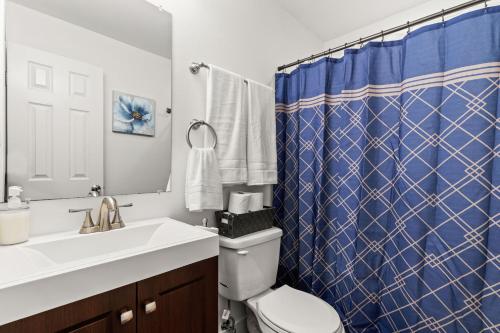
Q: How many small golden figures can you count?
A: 0